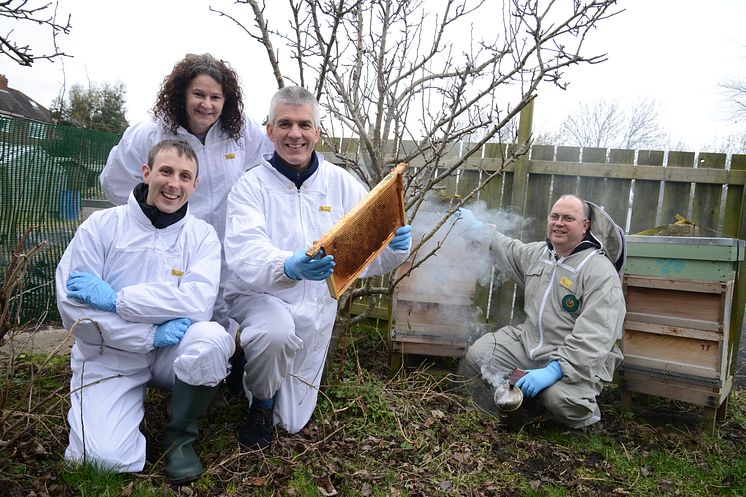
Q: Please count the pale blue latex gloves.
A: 6